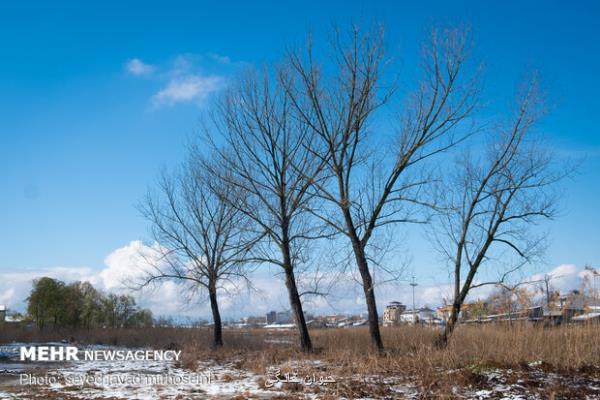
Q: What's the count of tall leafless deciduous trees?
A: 4